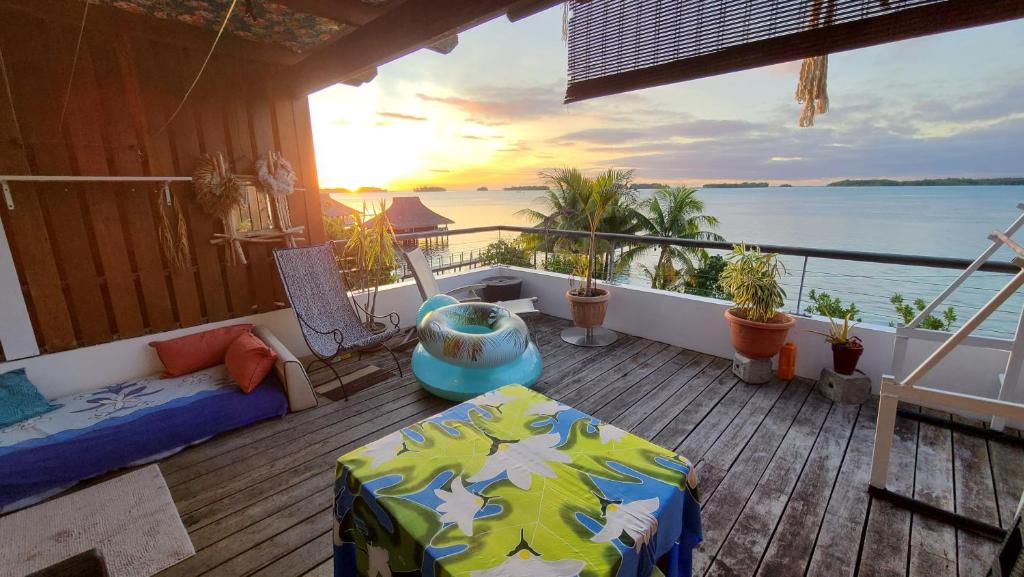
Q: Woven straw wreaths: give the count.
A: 2